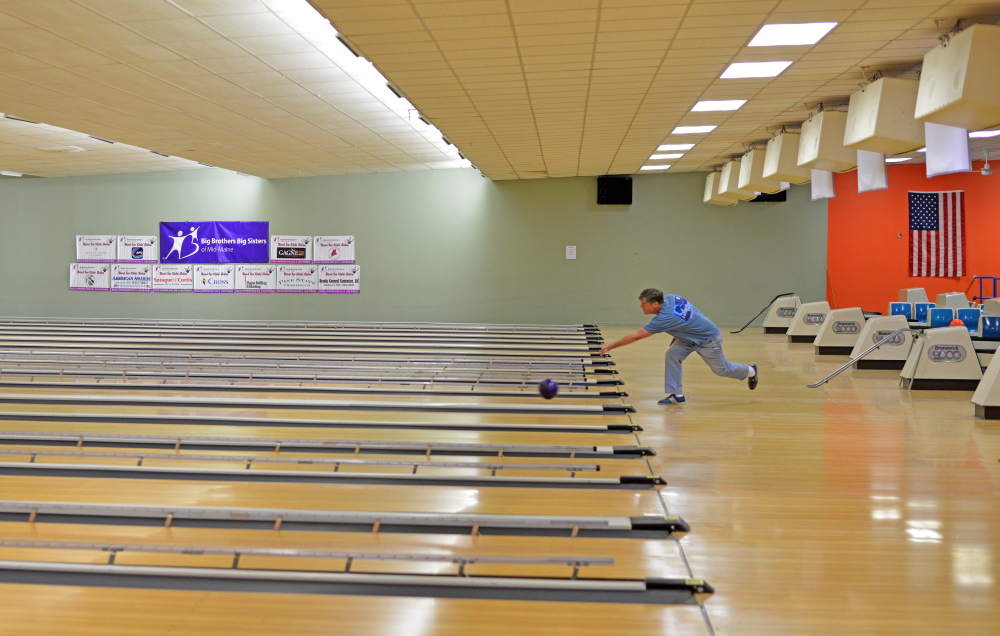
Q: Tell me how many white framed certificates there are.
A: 11